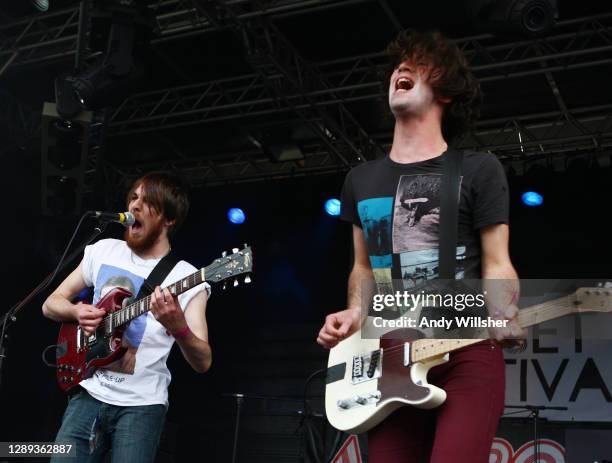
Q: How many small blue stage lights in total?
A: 3